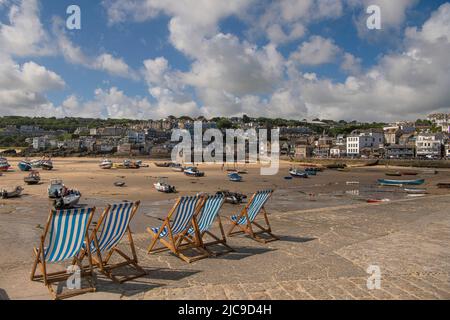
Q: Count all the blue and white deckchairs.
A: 5